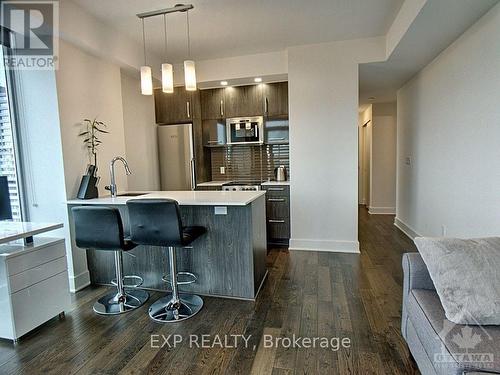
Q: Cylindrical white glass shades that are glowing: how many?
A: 3